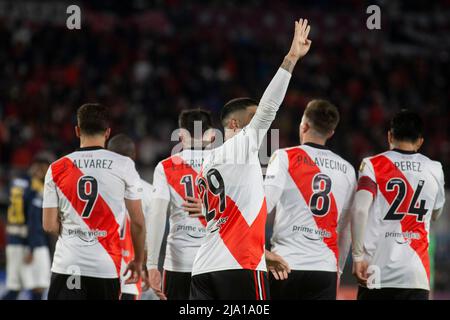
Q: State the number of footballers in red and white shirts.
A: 6